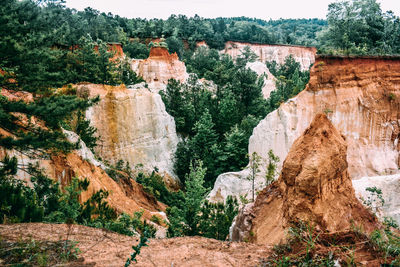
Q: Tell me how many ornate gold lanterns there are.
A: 0